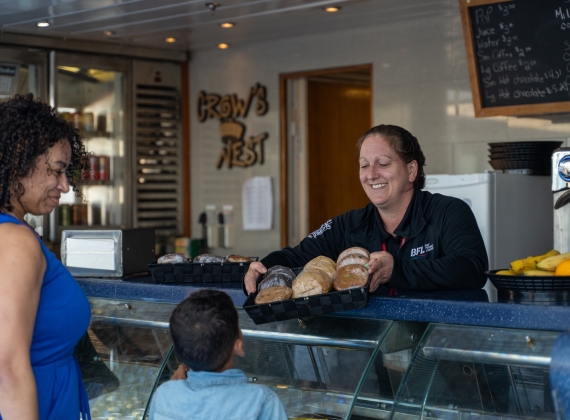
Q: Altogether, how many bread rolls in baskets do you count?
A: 11